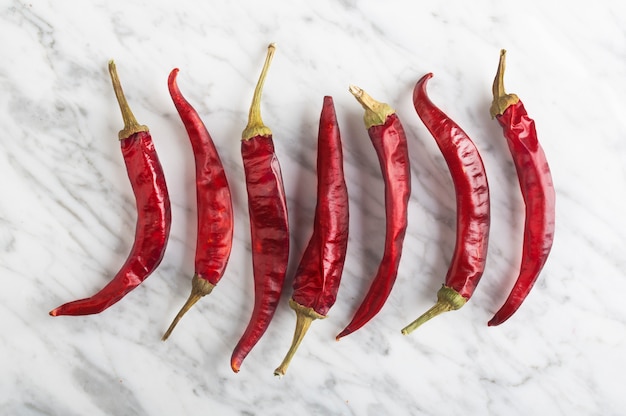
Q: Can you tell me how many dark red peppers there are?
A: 7